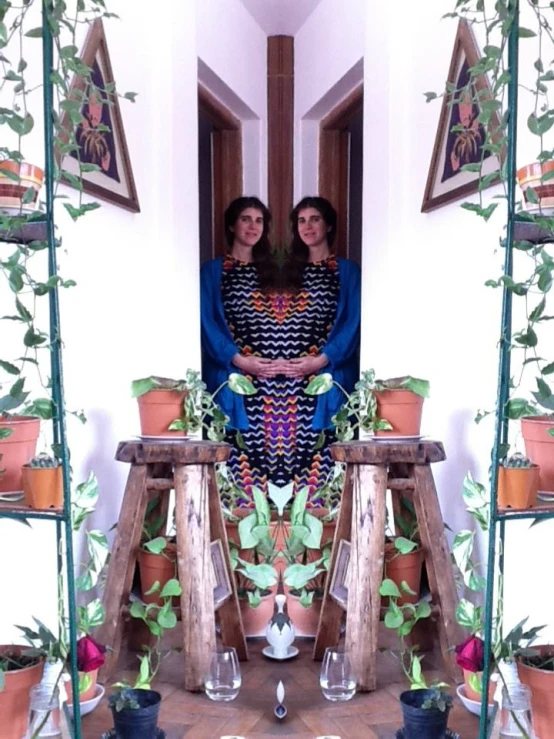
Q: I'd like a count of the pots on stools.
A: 2